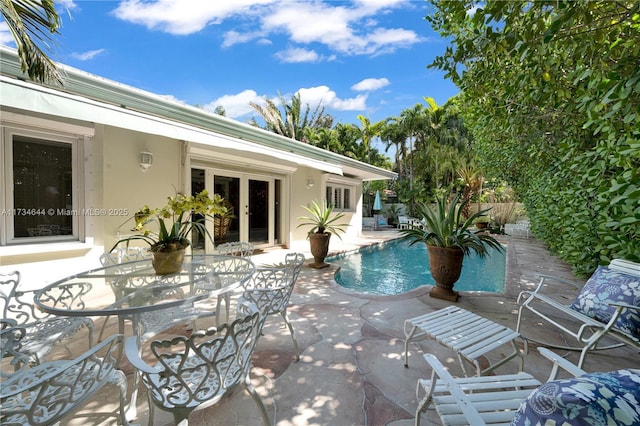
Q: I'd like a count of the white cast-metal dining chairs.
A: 6